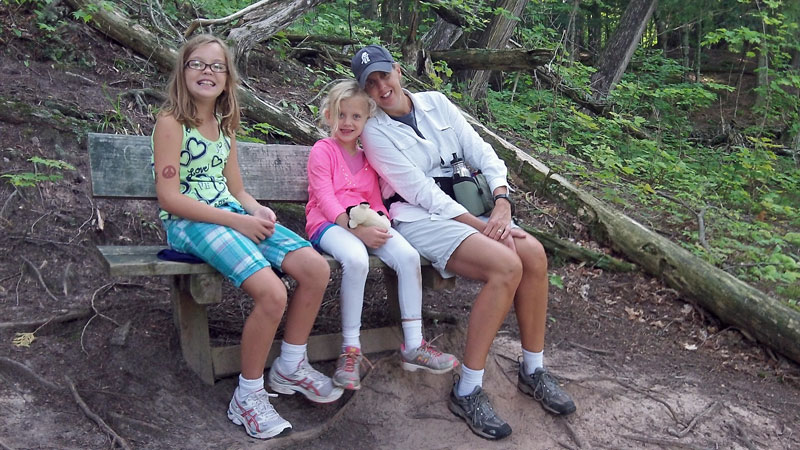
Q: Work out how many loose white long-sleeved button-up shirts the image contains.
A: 1